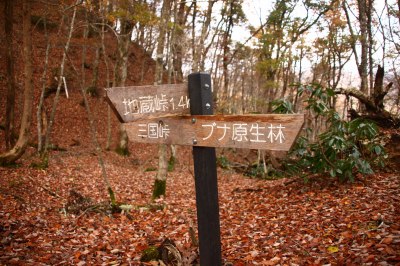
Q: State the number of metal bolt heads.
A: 4